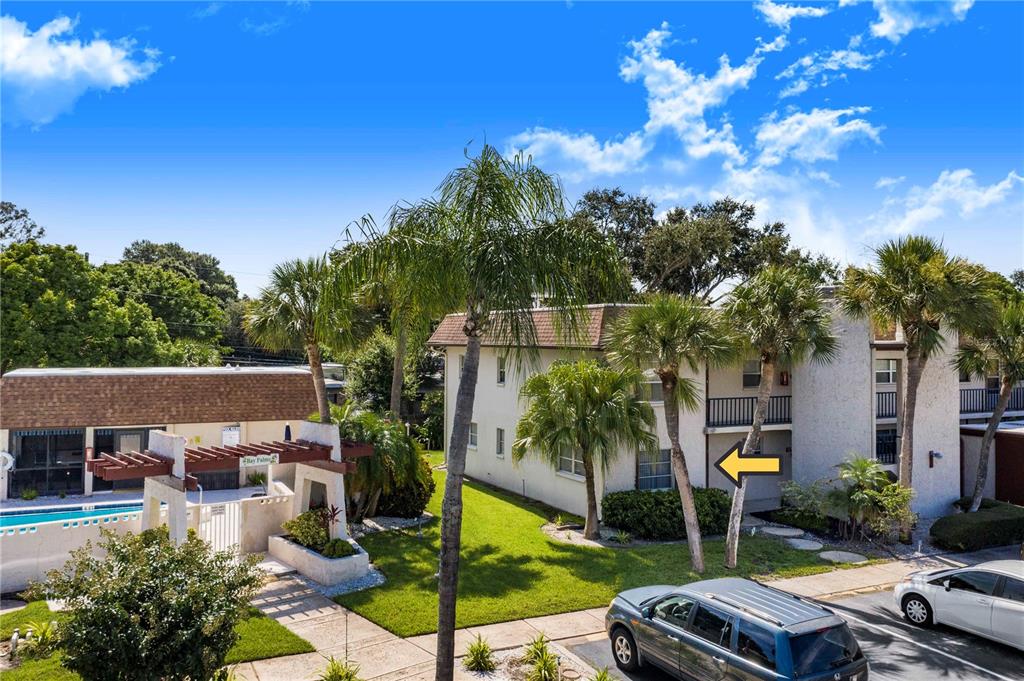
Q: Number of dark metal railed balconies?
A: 3